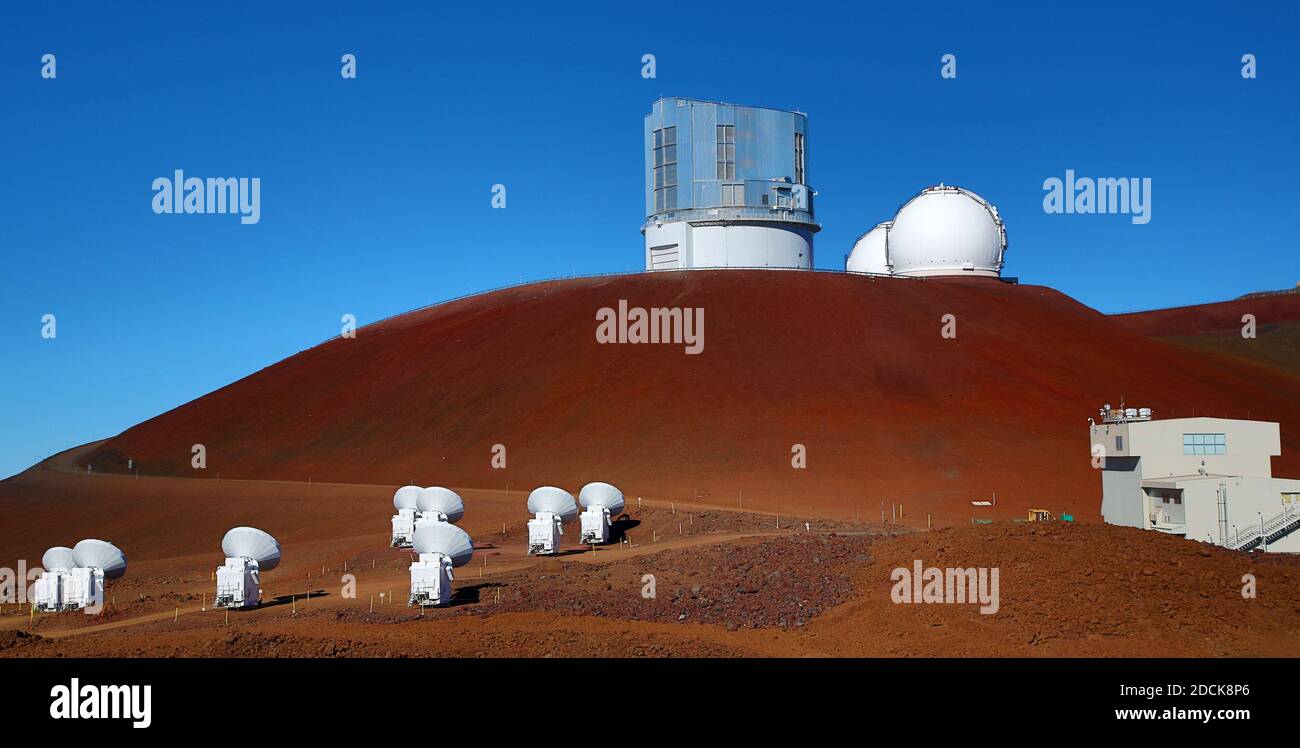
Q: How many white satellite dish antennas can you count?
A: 8